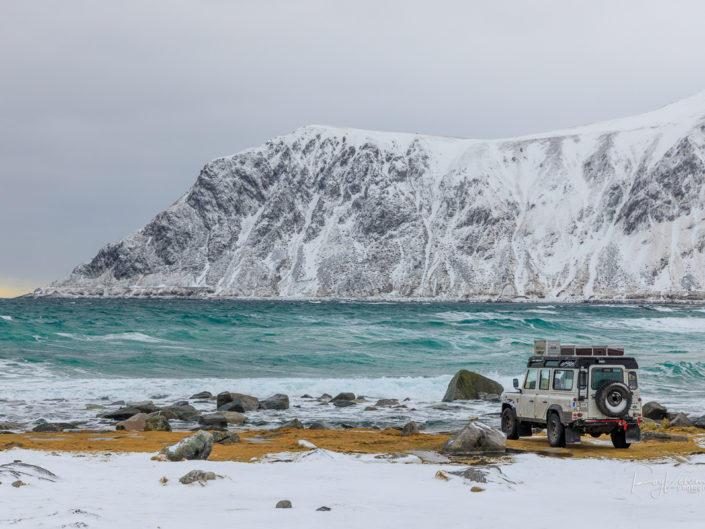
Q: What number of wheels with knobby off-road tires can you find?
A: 4